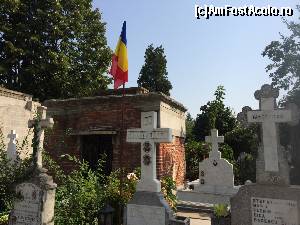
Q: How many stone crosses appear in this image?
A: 5